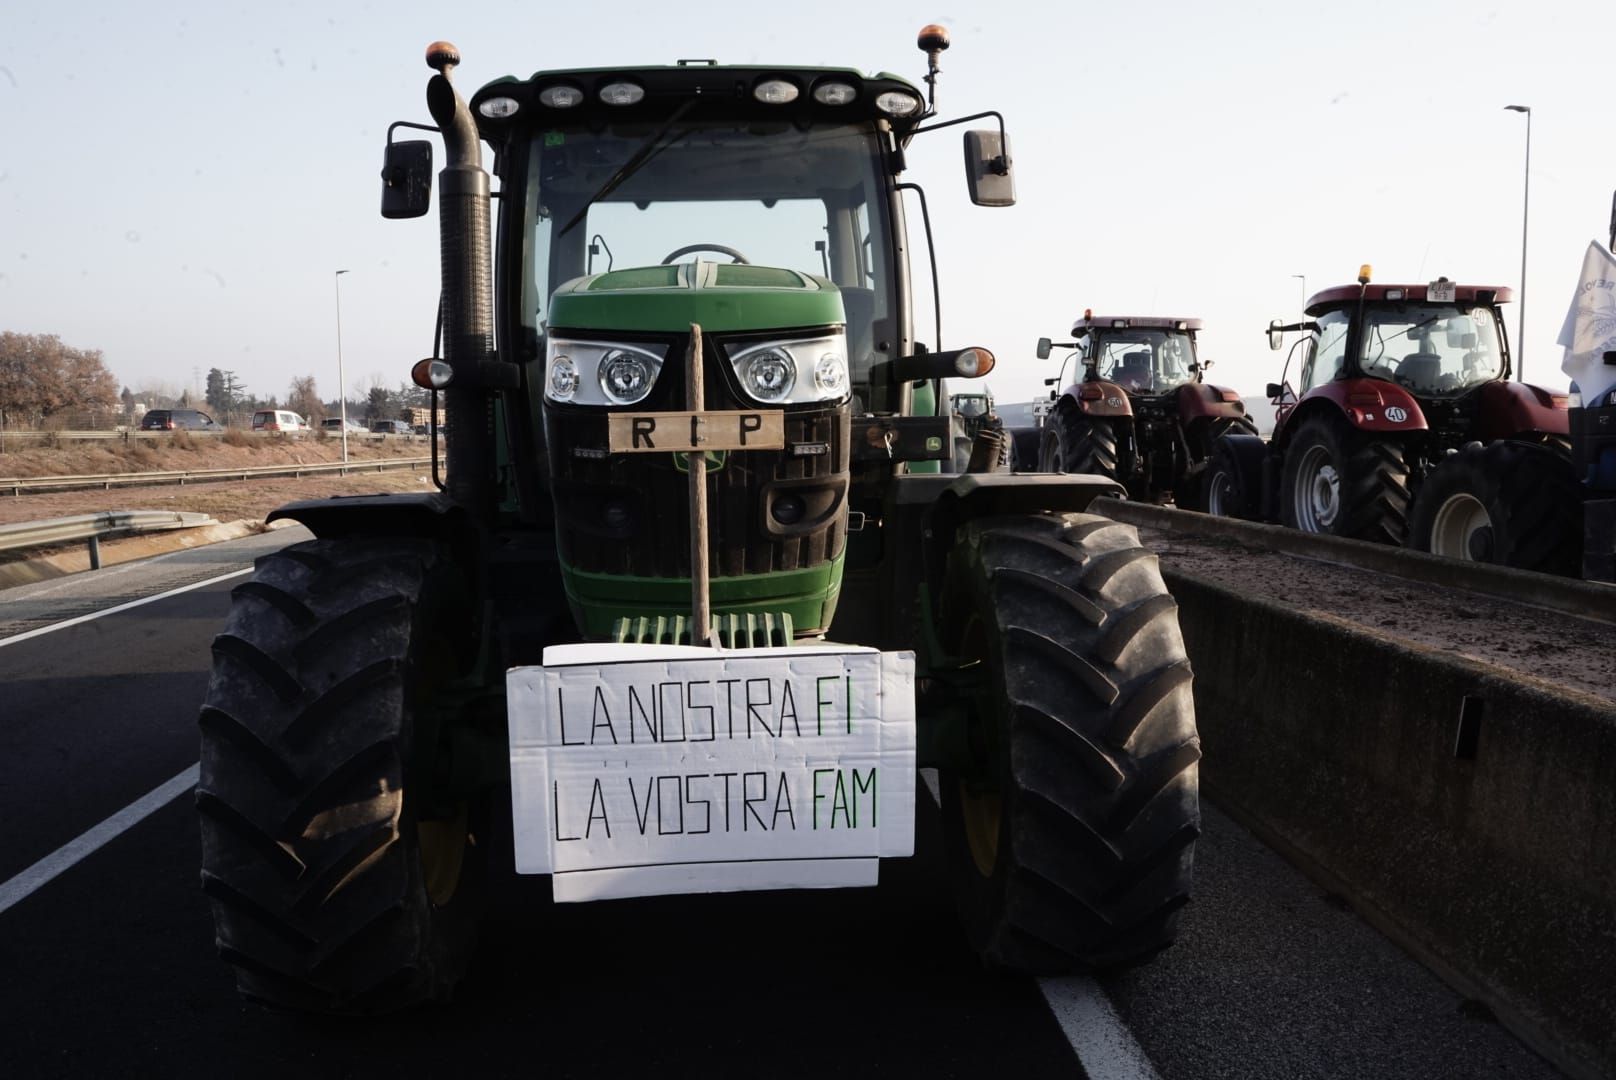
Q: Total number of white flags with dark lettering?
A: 1